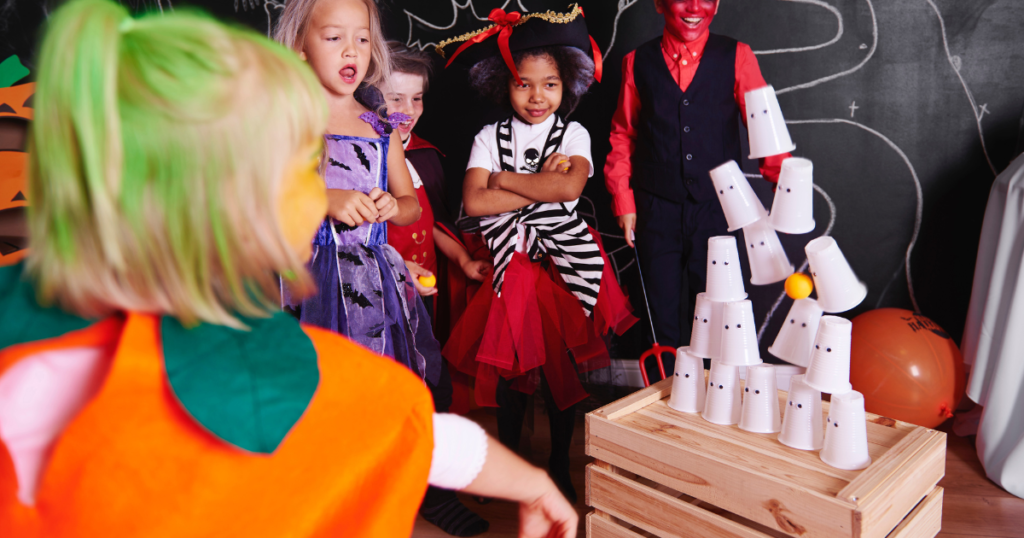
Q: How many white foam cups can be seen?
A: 15